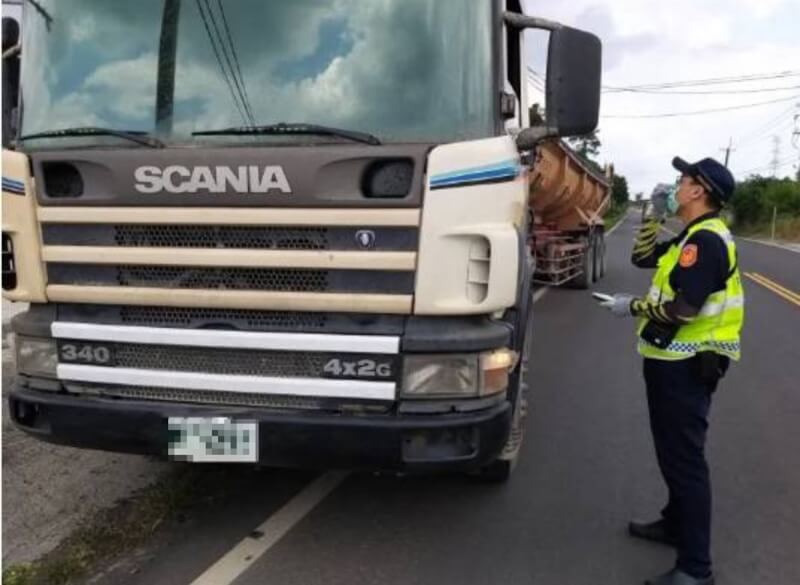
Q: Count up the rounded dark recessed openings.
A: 2